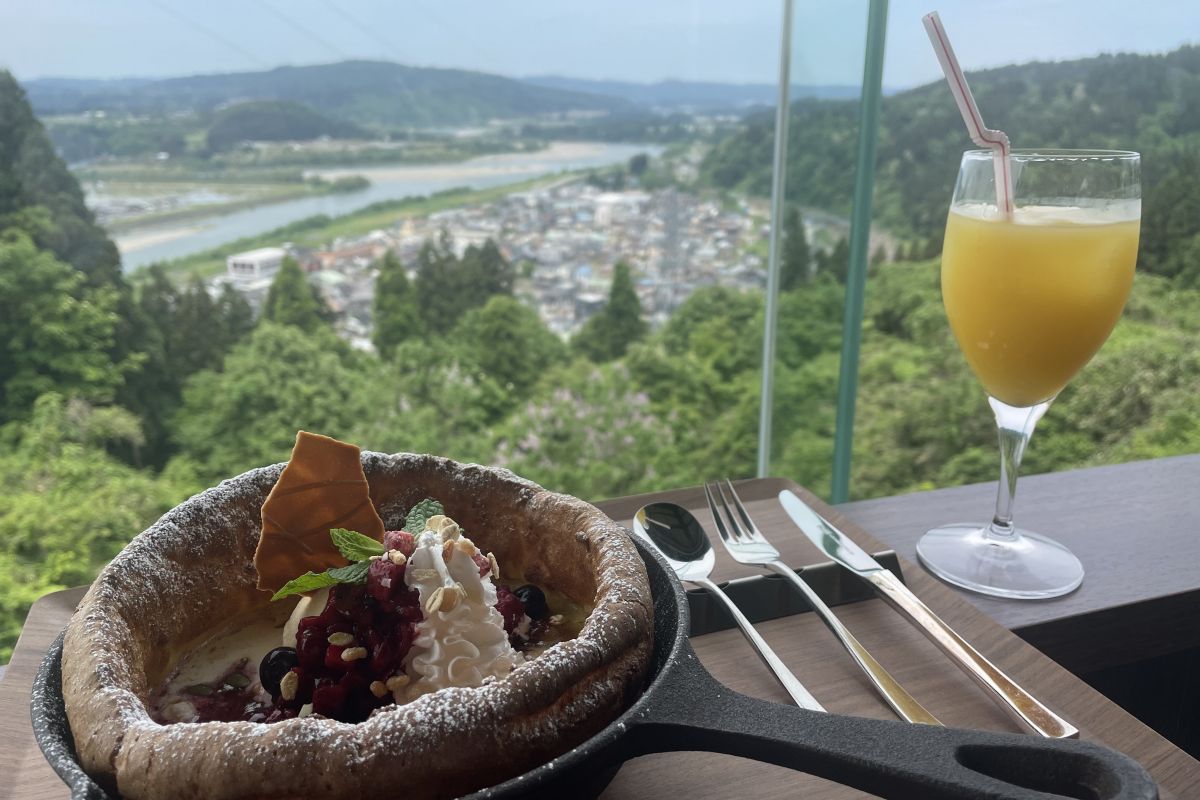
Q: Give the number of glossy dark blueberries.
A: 2